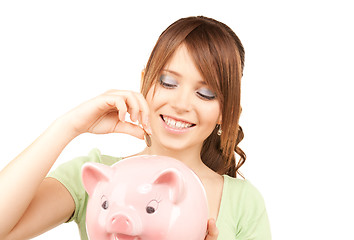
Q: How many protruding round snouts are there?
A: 1